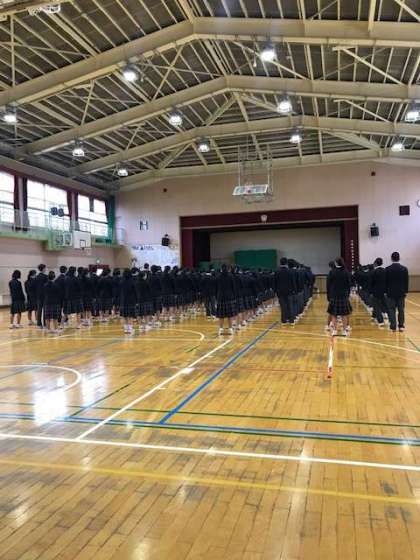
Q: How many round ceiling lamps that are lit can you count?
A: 11